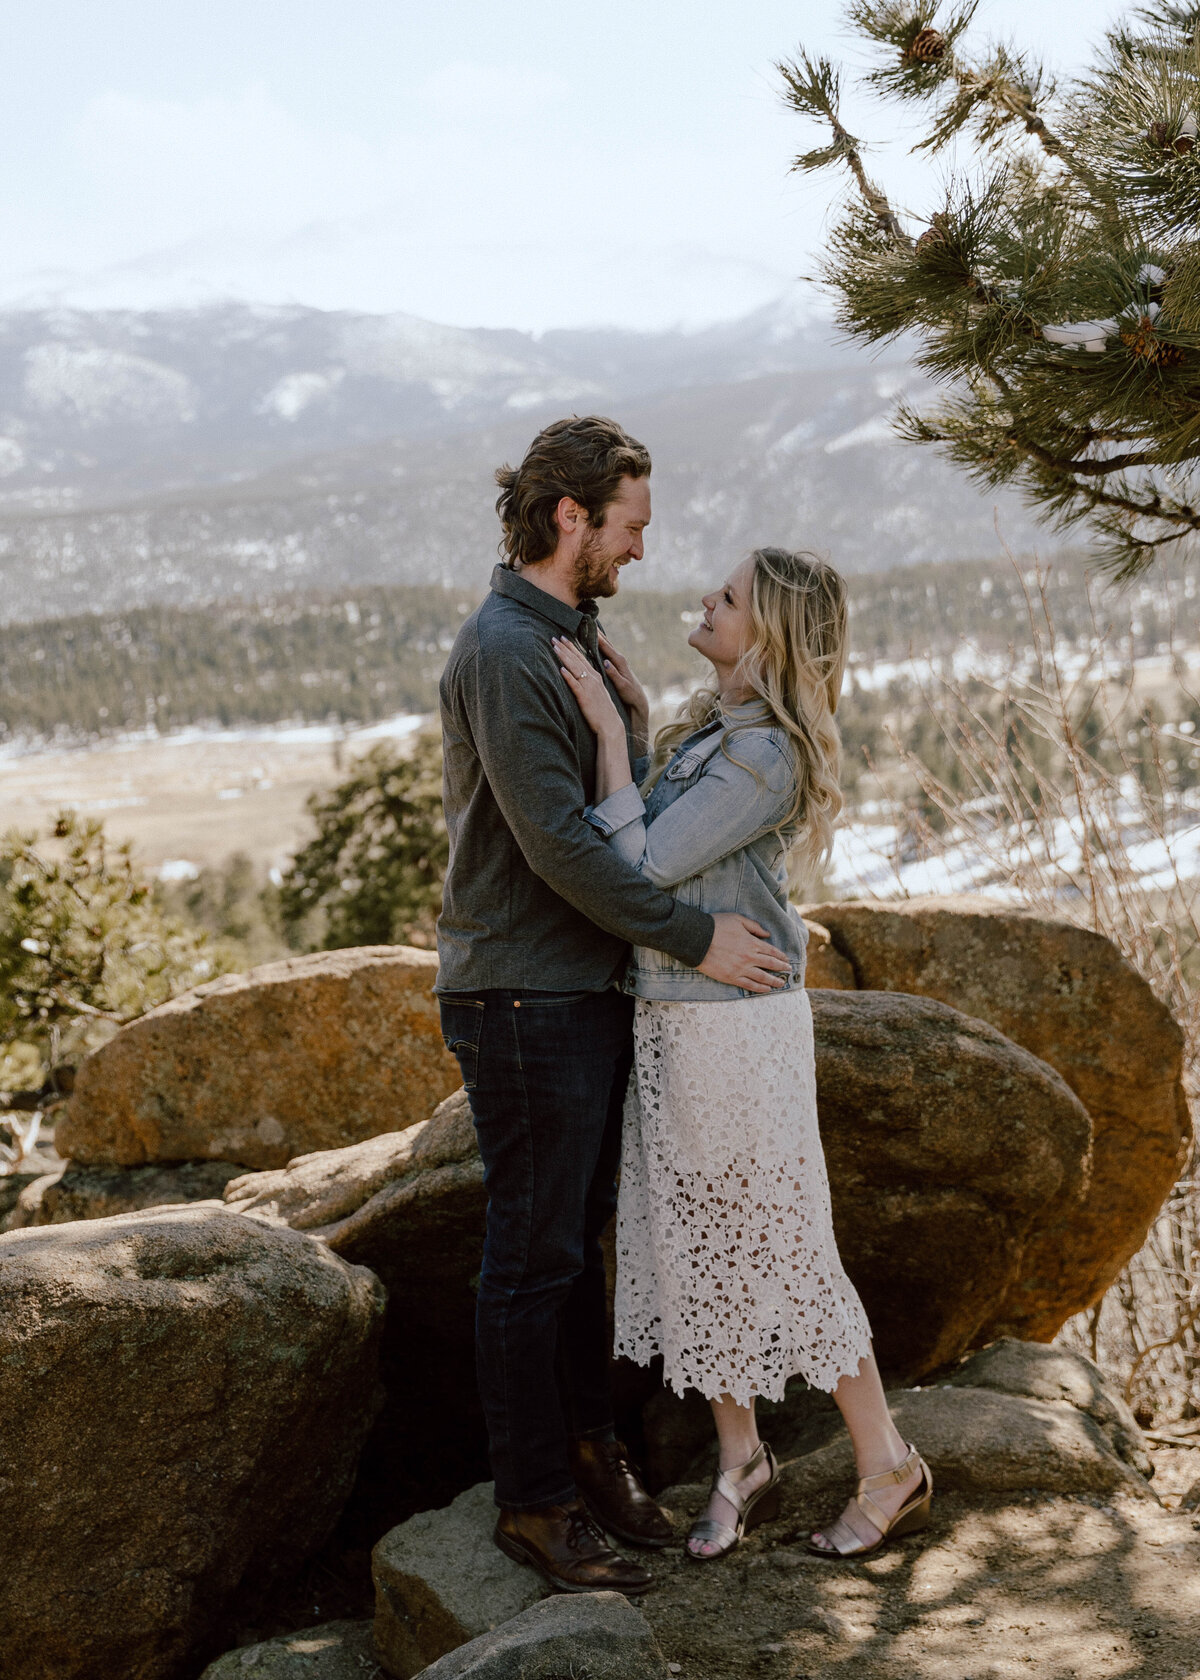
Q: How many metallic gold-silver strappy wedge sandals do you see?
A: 2